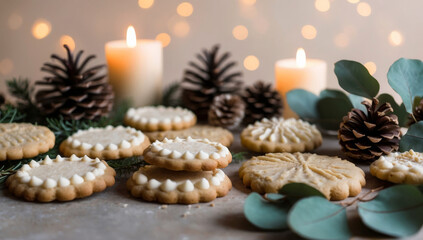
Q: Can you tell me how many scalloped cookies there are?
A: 10